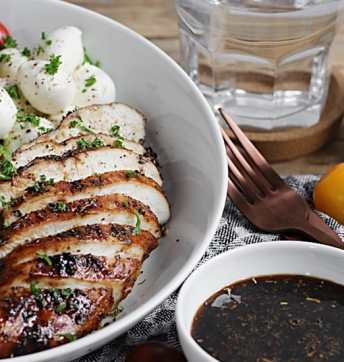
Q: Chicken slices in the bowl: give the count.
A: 8